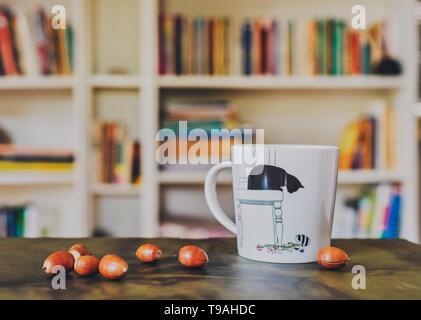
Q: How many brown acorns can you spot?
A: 7